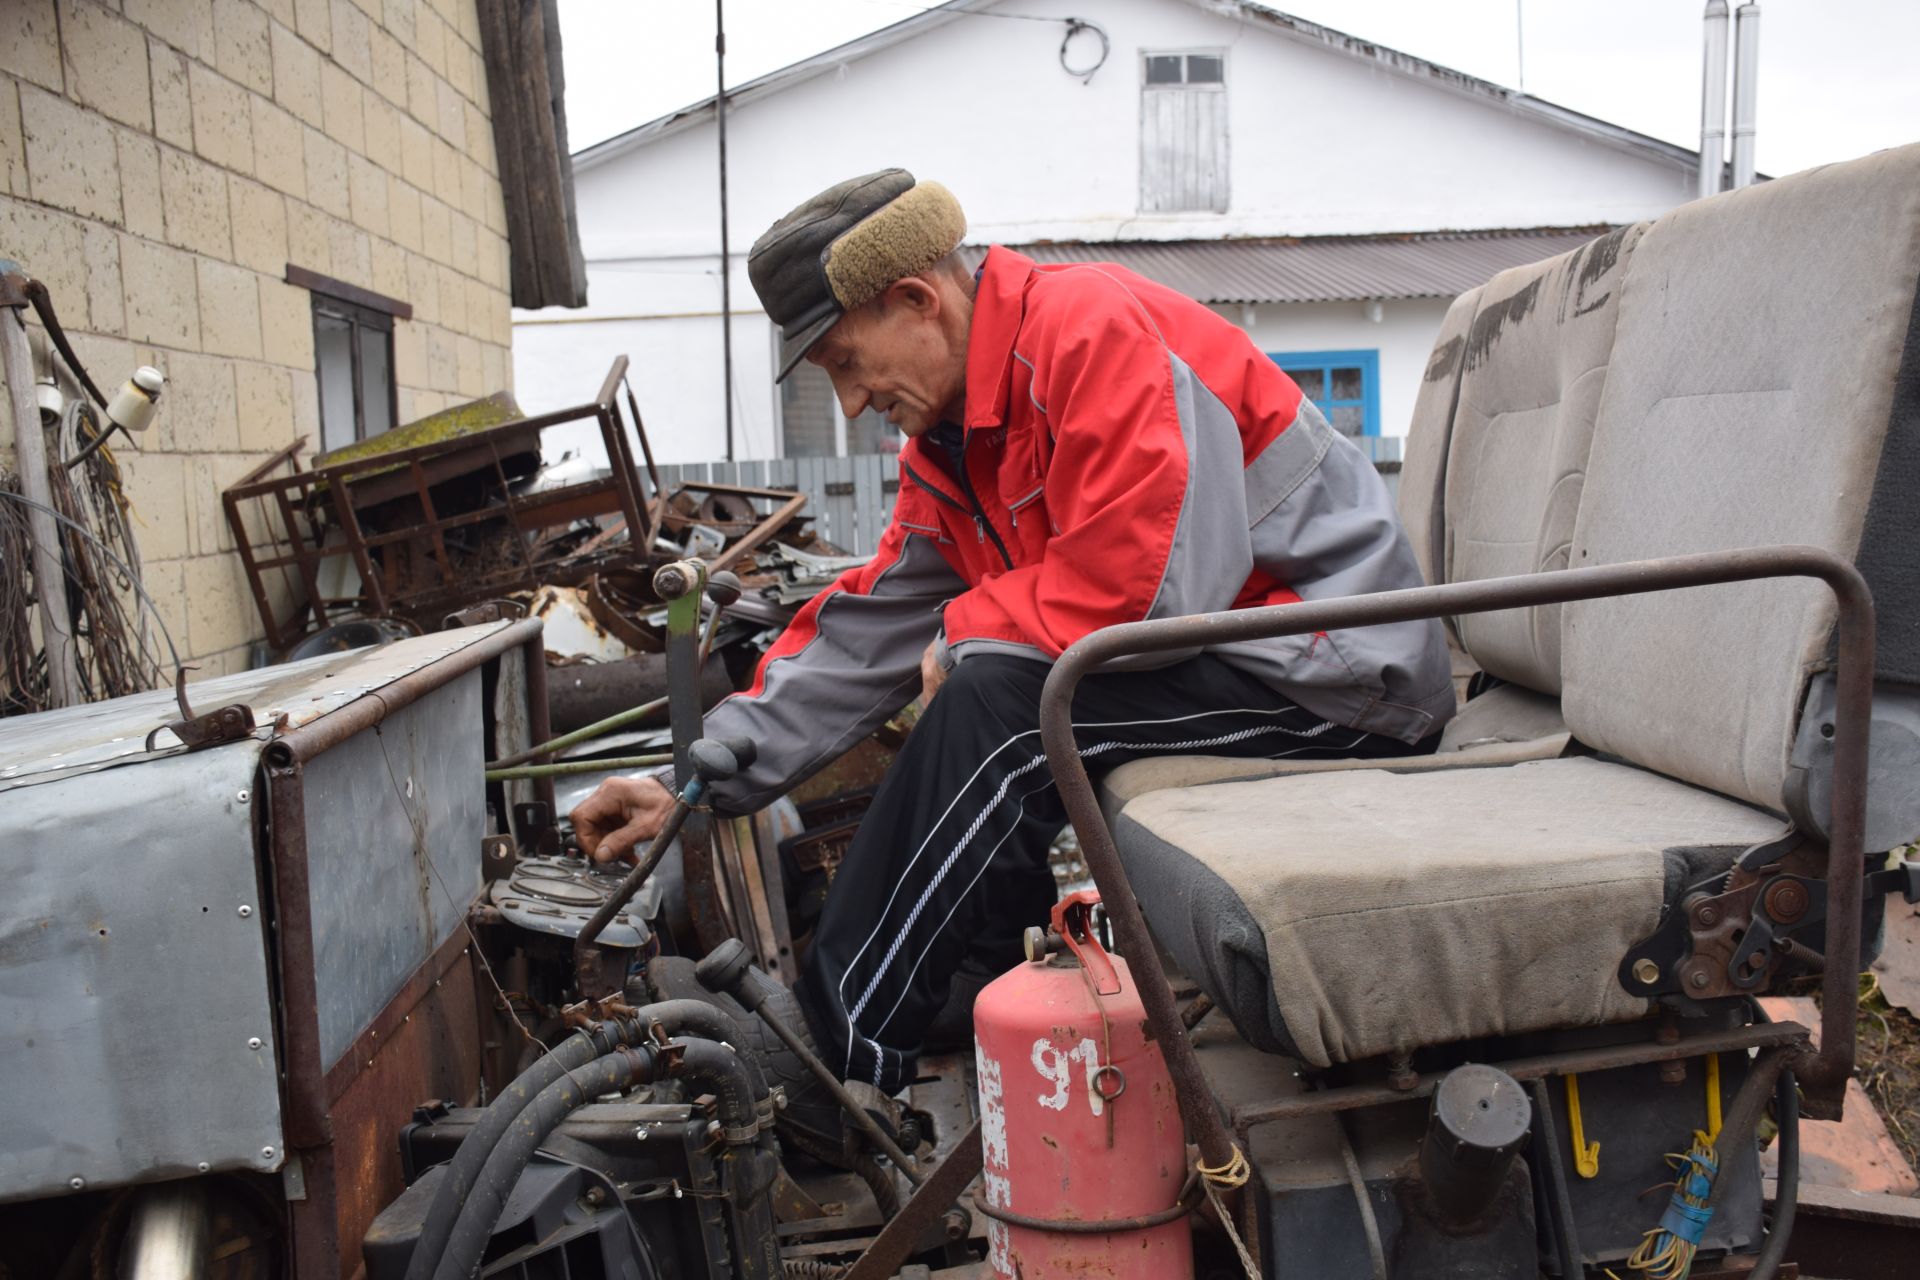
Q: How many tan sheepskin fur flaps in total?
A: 1